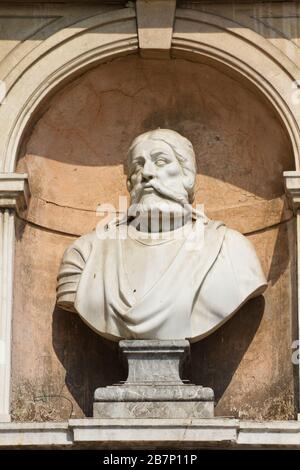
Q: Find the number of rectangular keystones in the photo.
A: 1